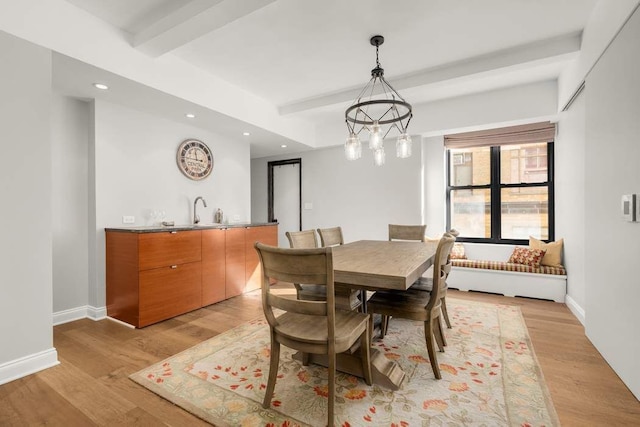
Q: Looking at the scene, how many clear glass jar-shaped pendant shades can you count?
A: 4